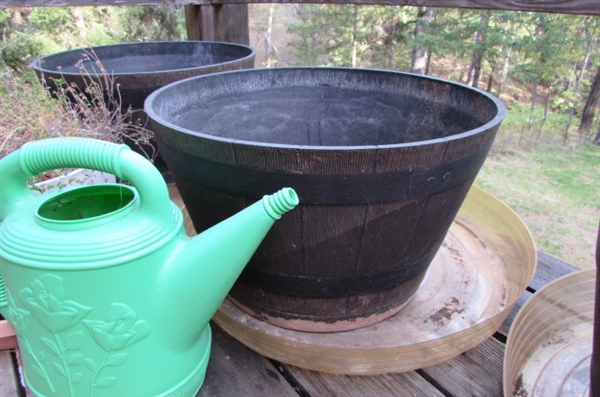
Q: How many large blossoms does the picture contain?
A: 2